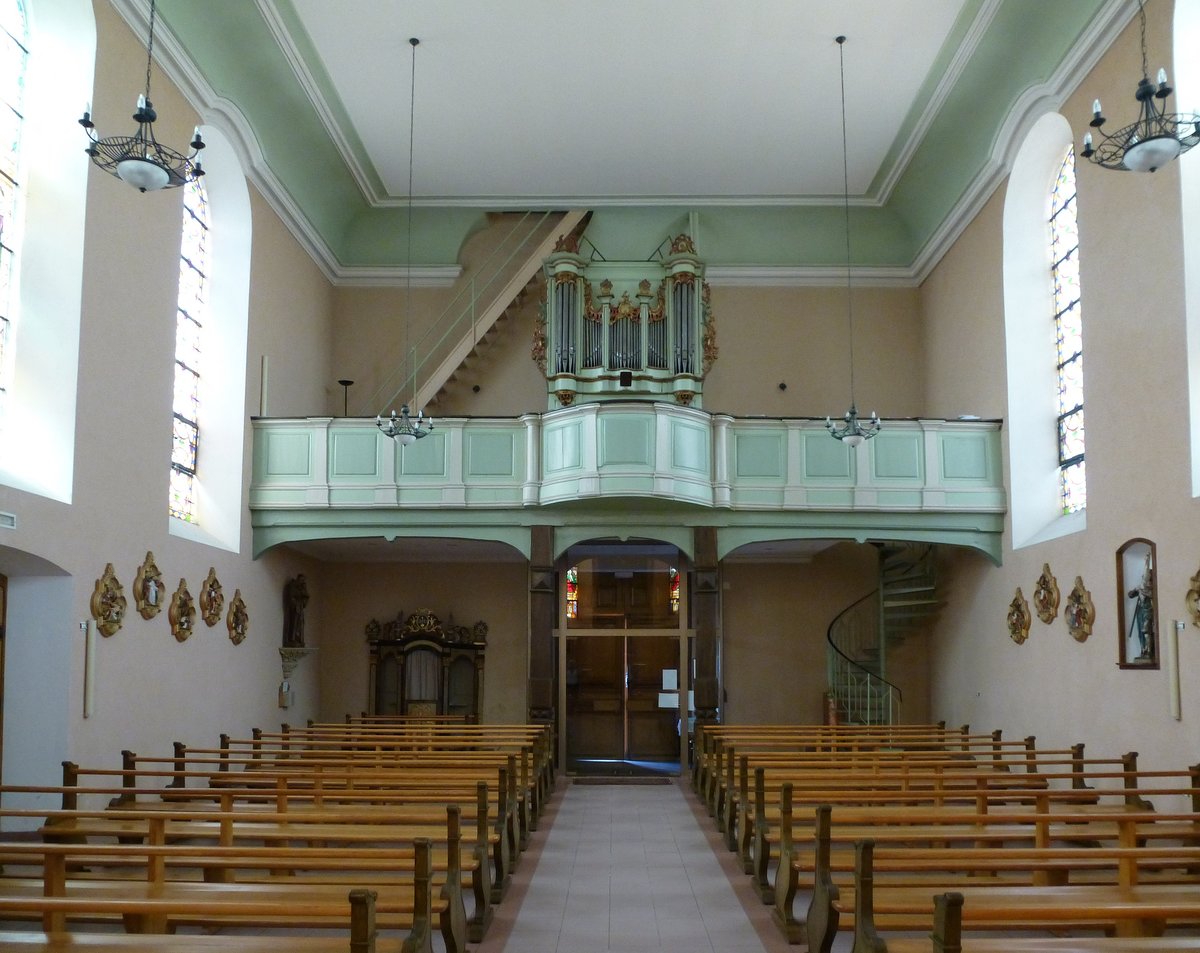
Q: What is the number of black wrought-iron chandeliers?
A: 4